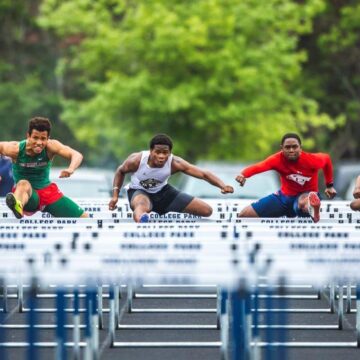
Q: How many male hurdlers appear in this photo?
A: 3